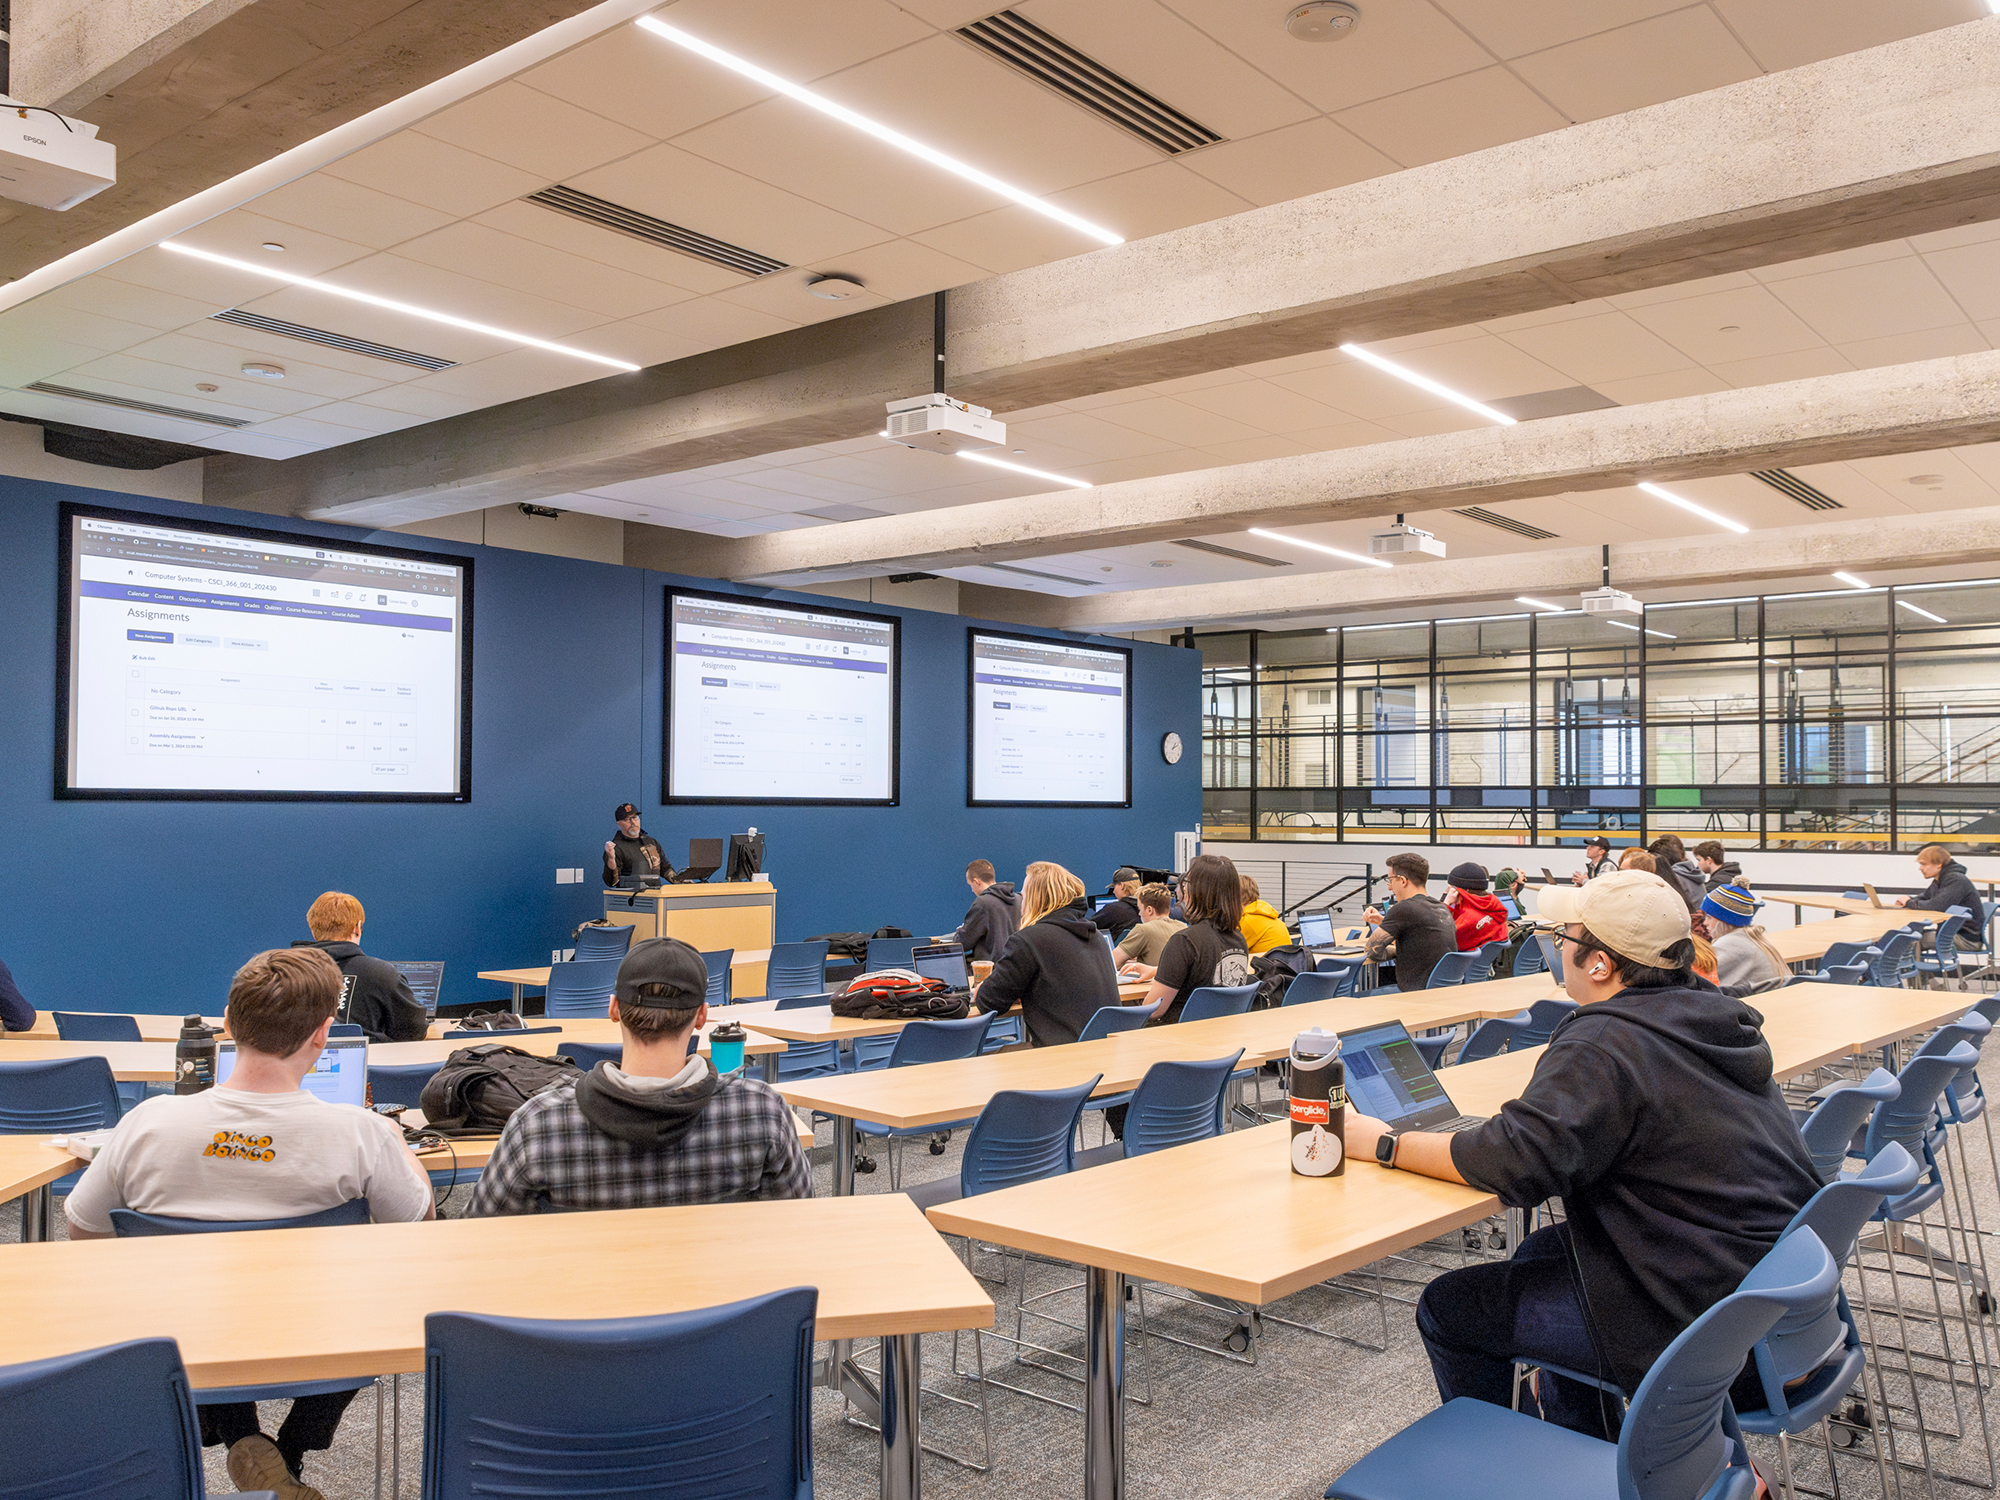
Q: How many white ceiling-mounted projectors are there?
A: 4